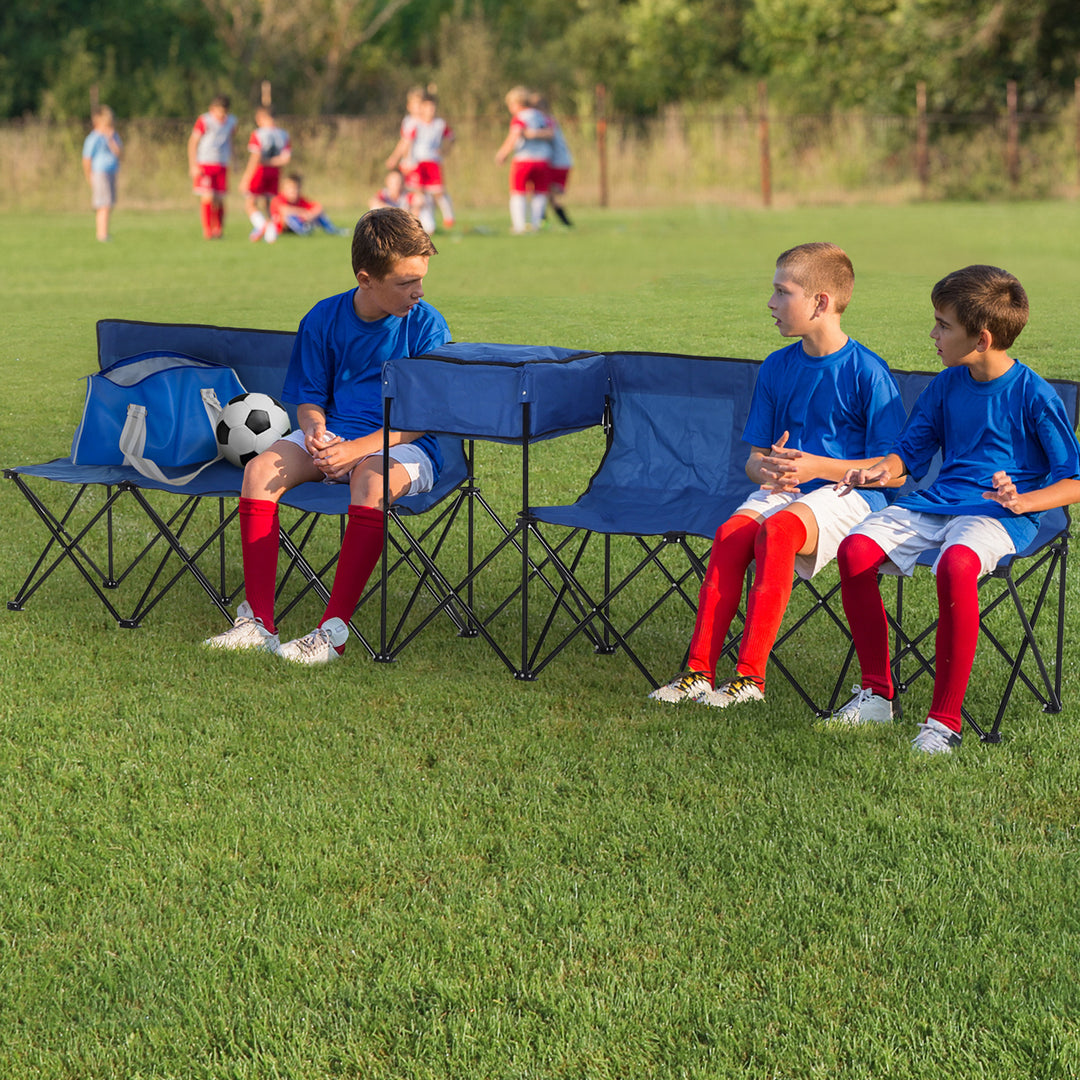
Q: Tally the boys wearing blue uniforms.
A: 3